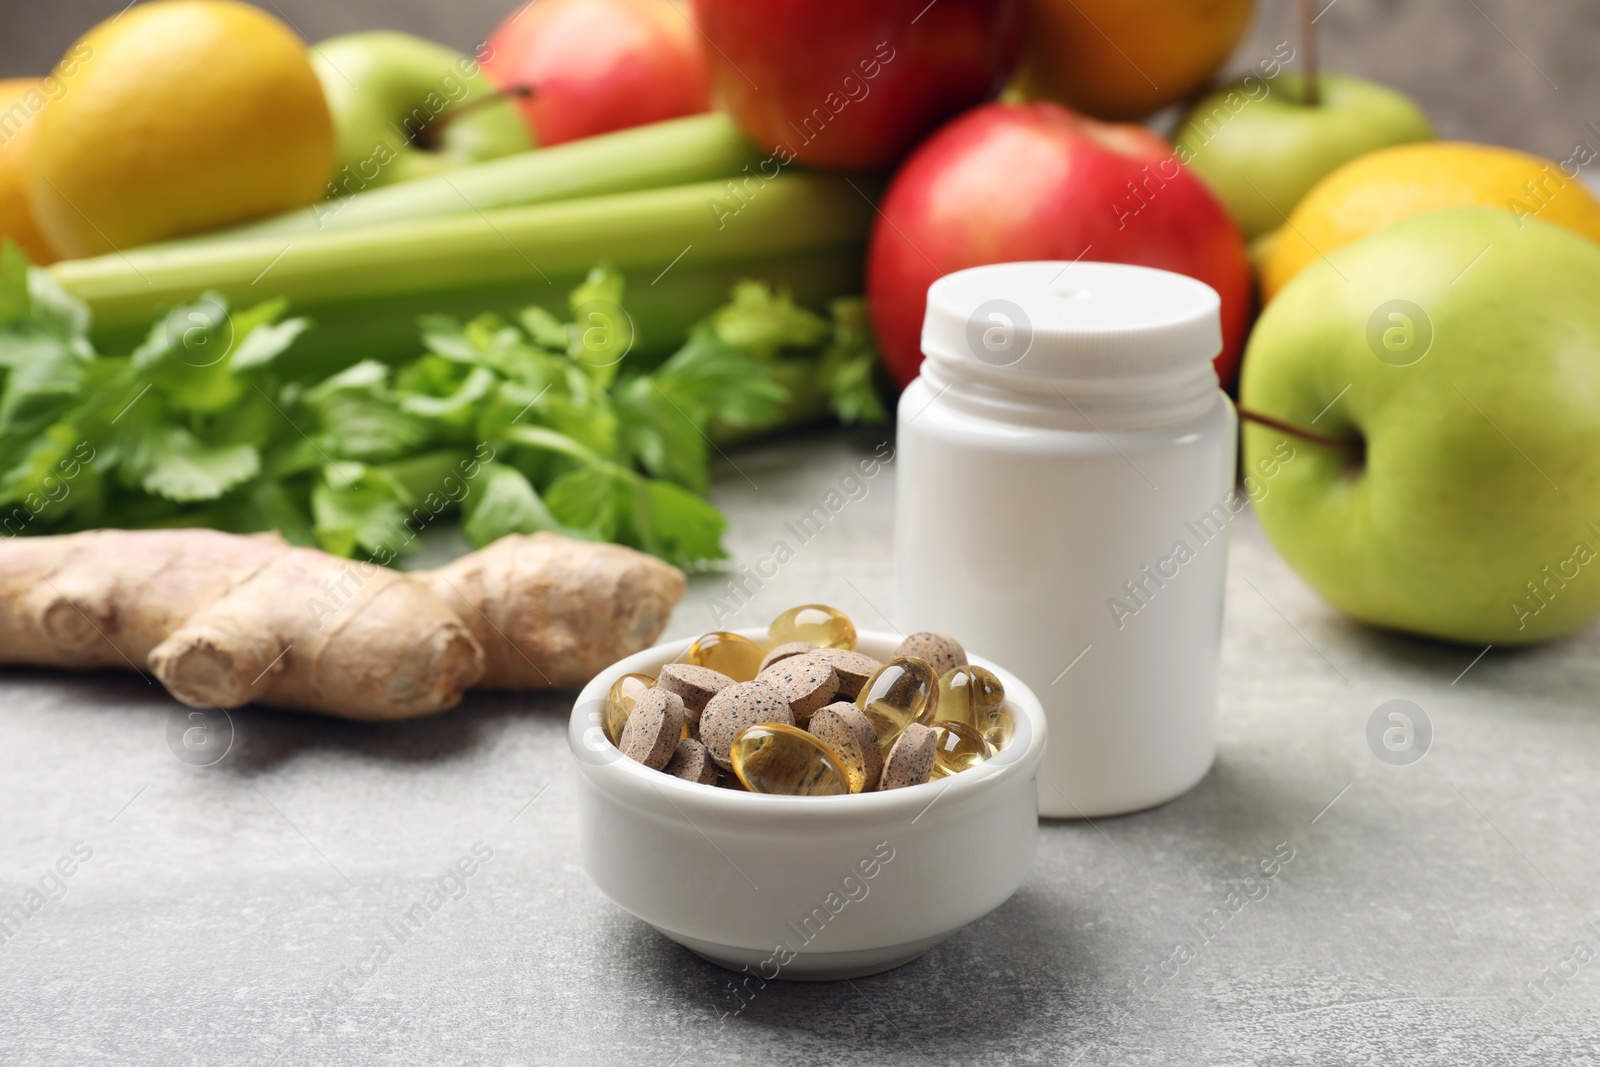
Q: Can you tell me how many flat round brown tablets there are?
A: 10